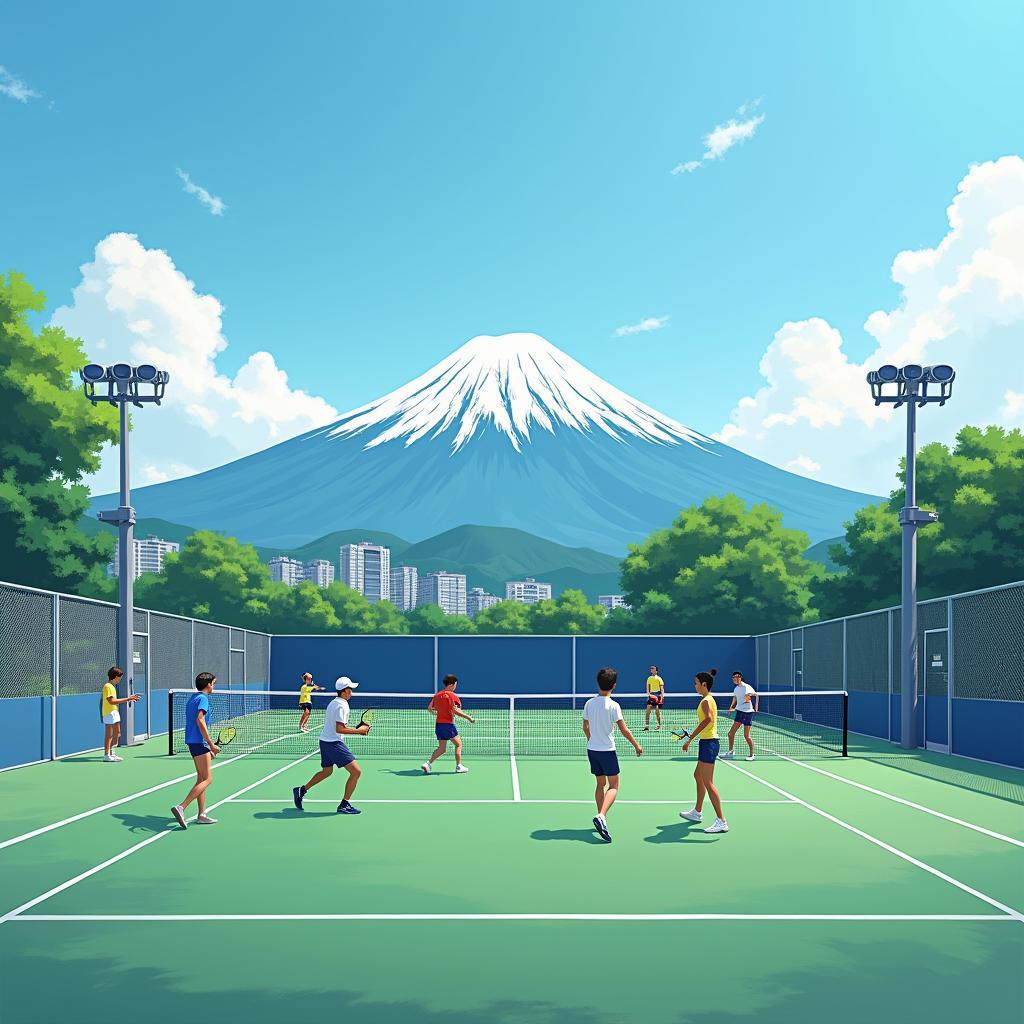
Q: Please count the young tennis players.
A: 9